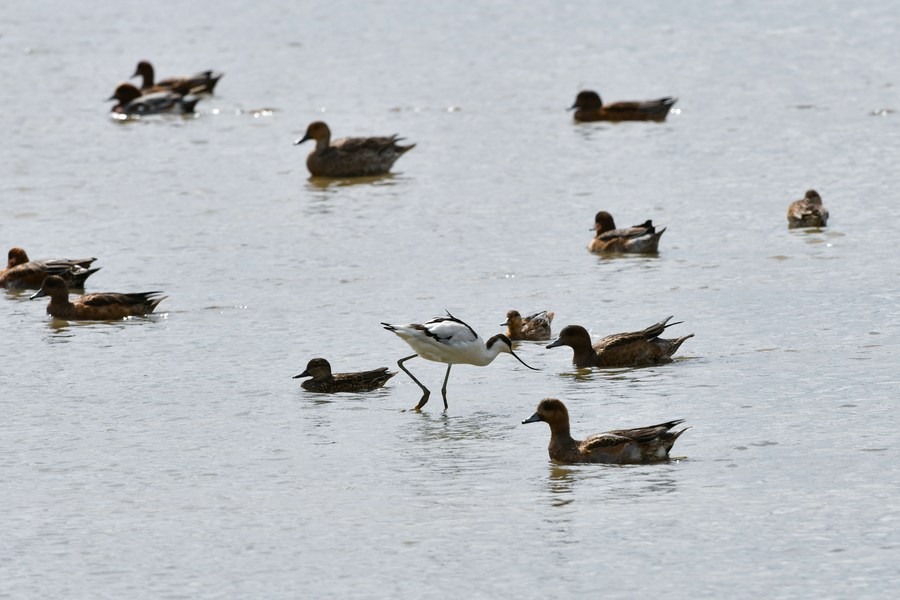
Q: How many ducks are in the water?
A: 12